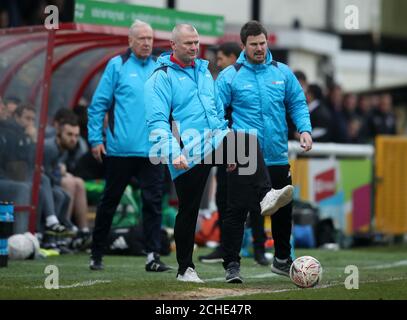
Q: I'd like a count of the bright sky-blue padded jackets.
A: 3